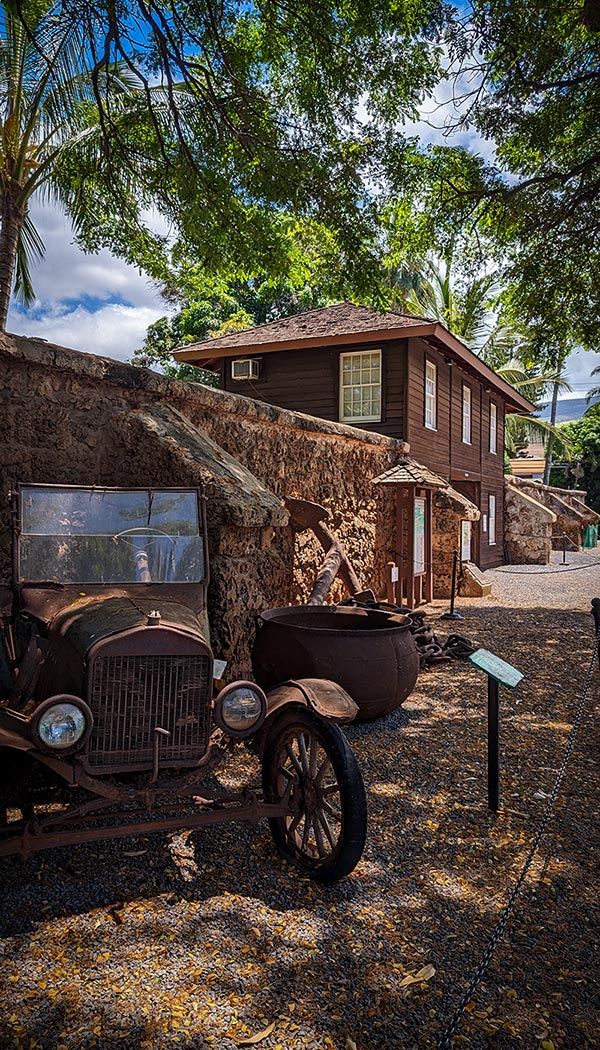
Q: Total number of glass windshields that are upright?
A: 1